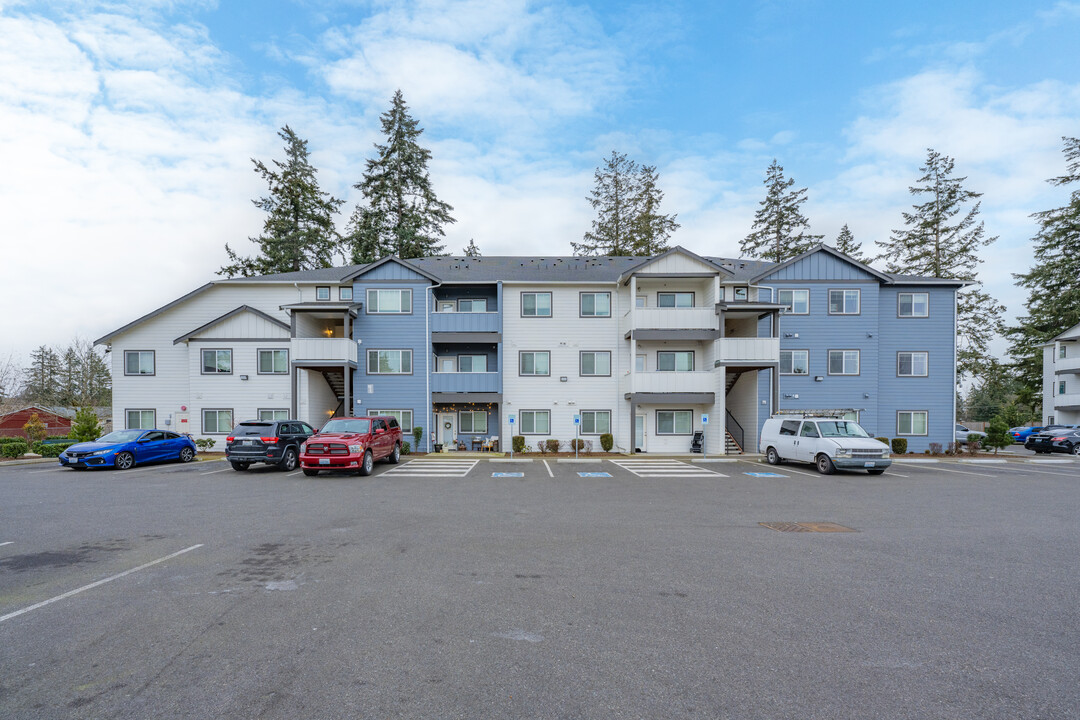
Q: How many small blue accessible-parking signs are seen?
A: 3